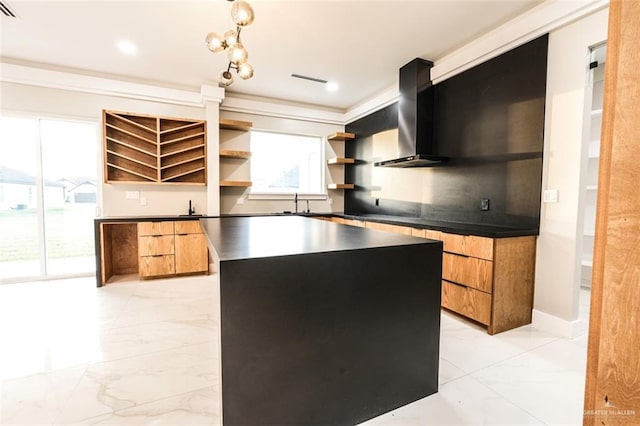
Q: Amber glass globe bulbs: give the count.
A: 6